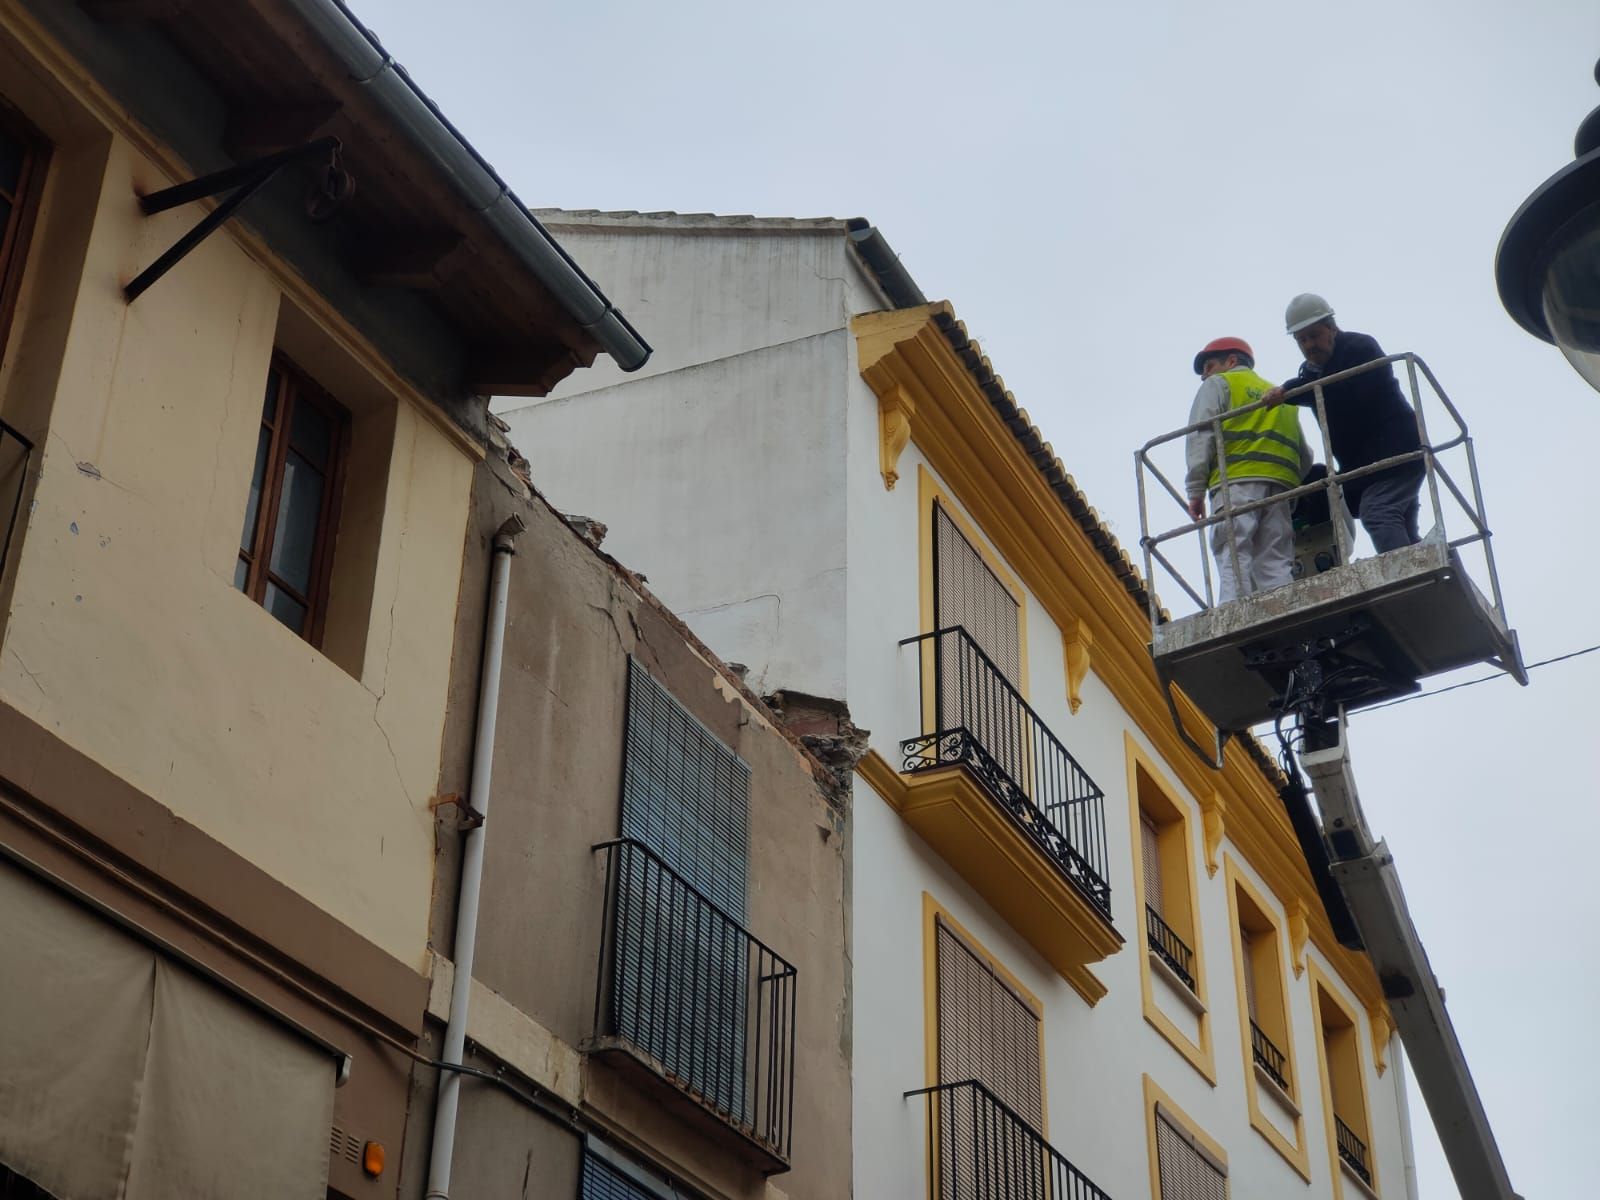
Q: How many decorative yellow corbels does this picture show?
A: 5